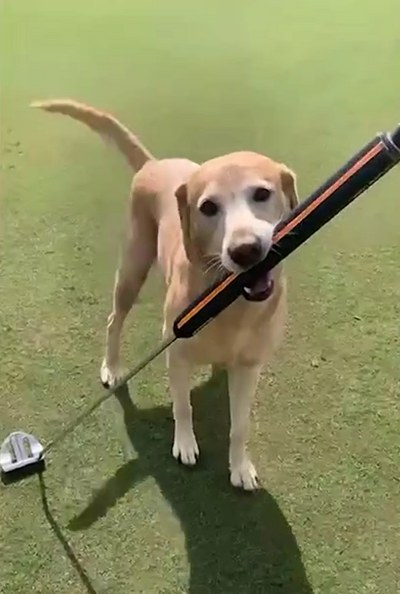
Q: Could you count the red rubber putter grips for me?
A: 0